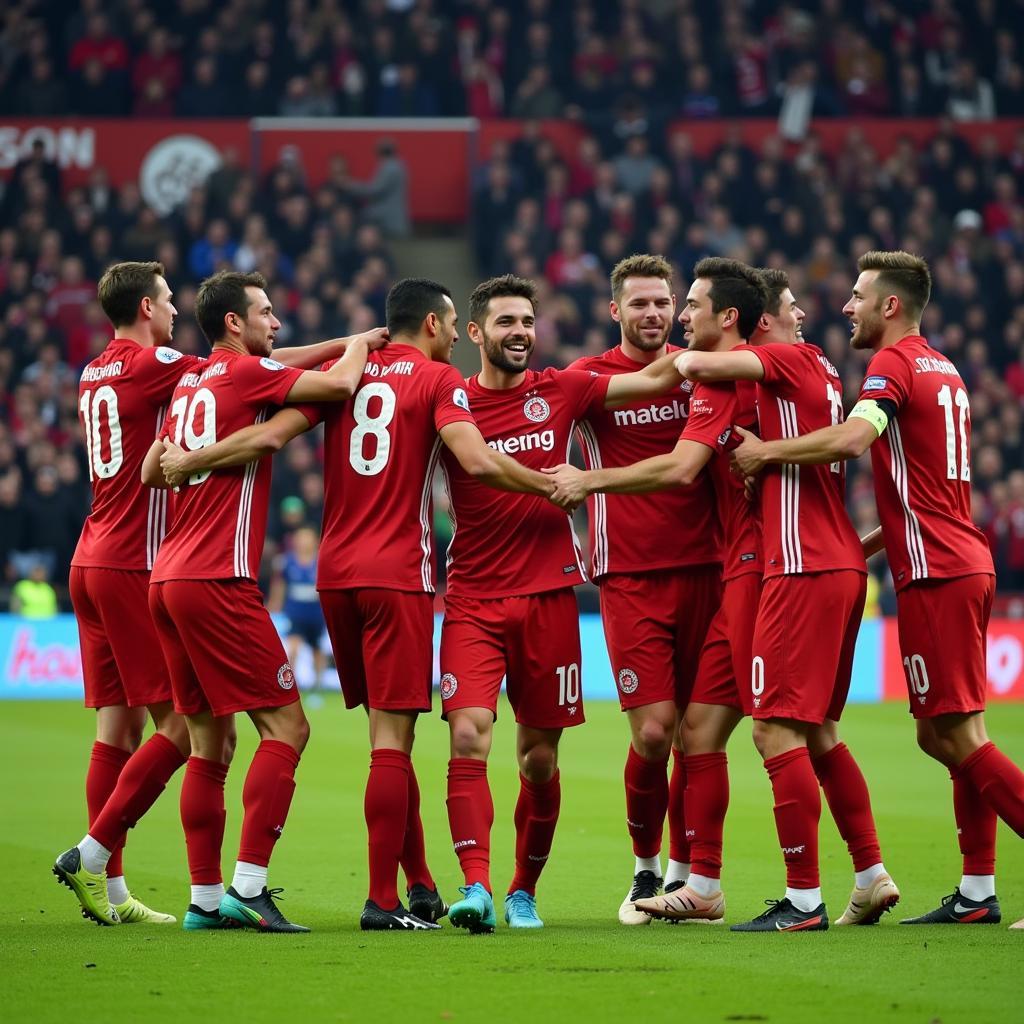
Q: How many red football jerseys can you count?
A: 8